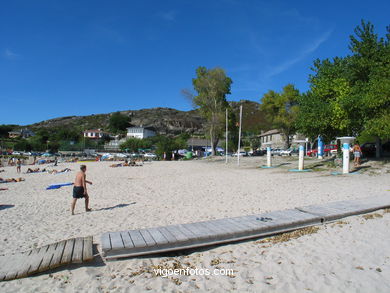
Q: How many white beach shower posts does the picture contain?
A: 3